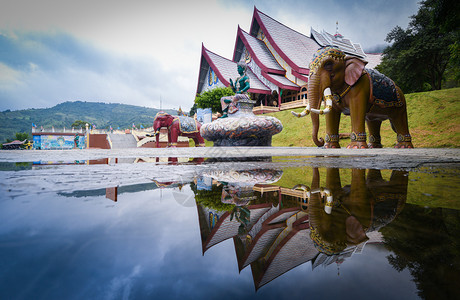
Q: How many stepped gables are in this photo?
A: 3